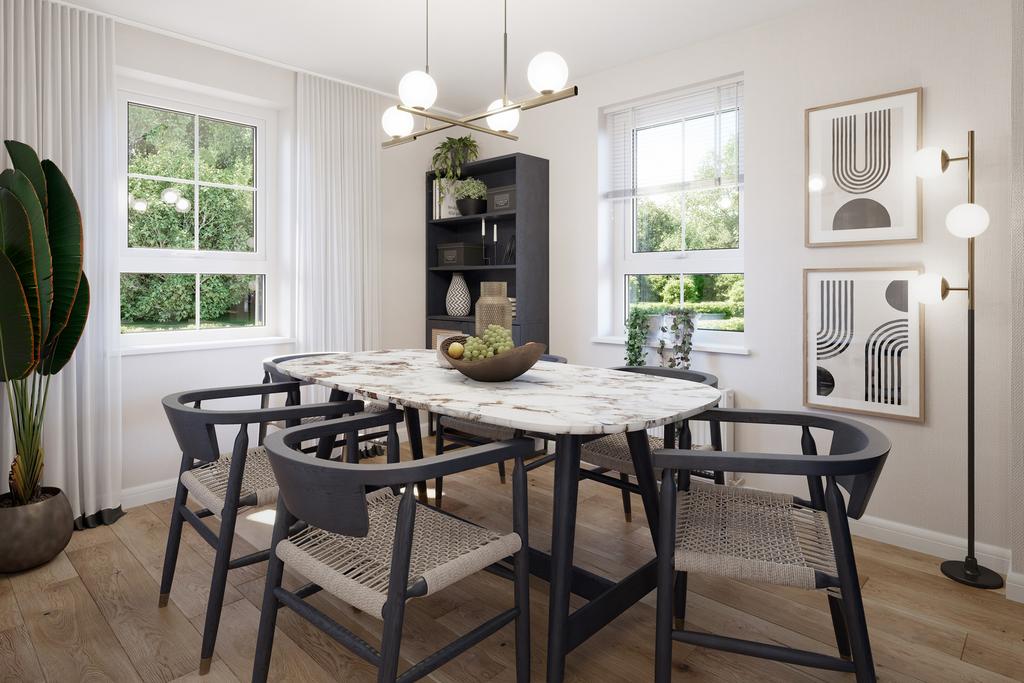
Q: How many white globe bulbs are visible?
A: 7